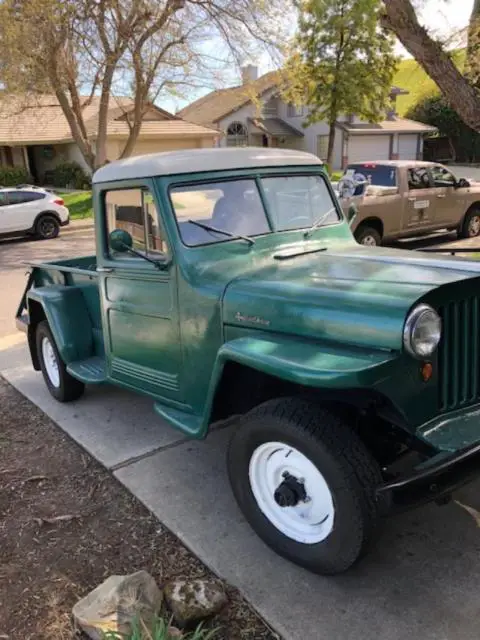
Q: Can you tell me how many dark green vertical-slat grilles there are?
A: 1